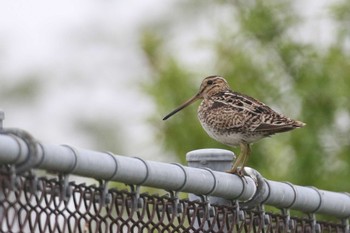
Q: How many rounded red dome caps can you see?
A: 0